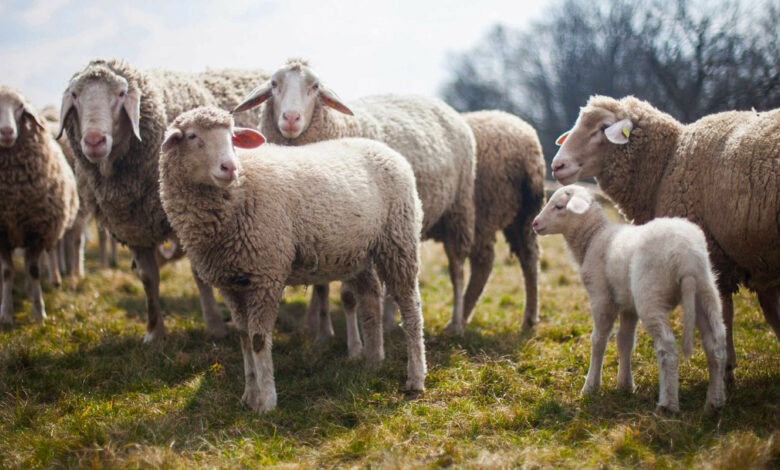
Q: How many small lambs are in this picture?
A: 1